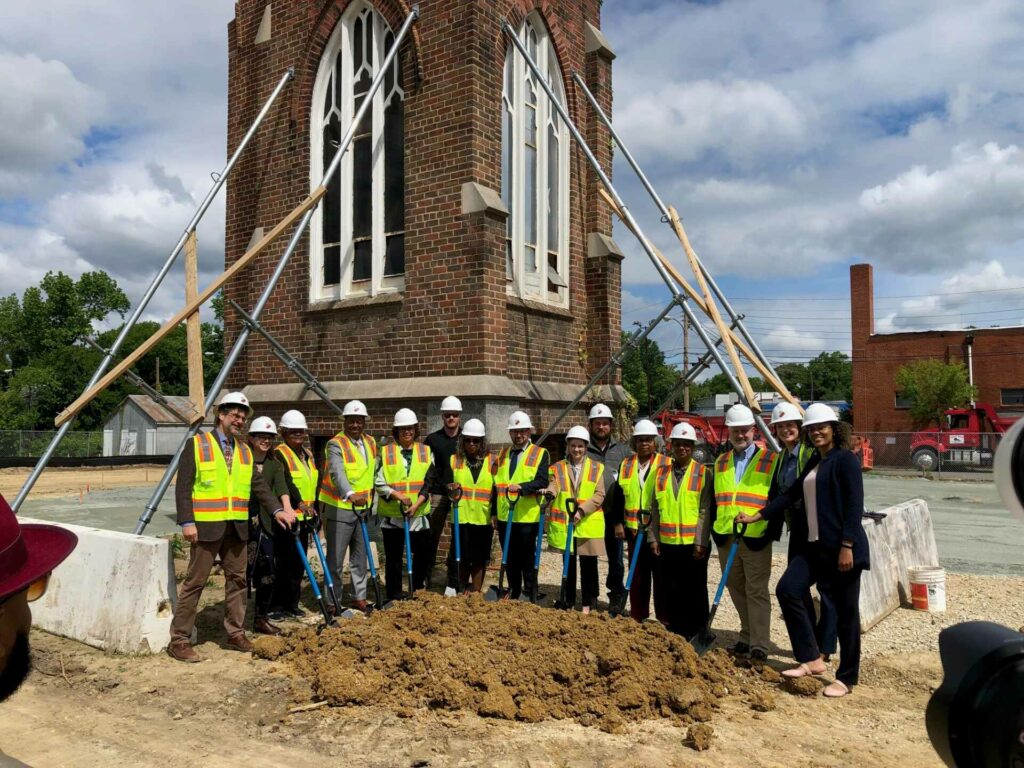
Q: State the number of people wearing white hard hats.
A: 15